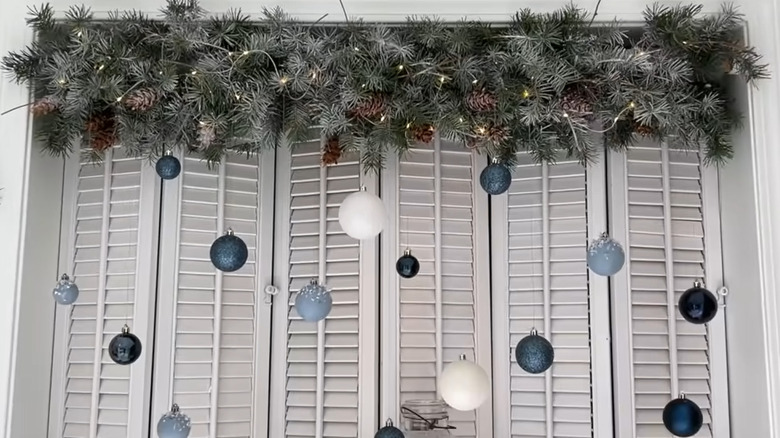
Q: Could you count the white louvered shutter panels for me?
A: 6